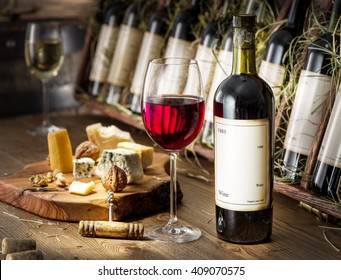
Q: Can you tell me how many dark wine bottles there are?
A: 10